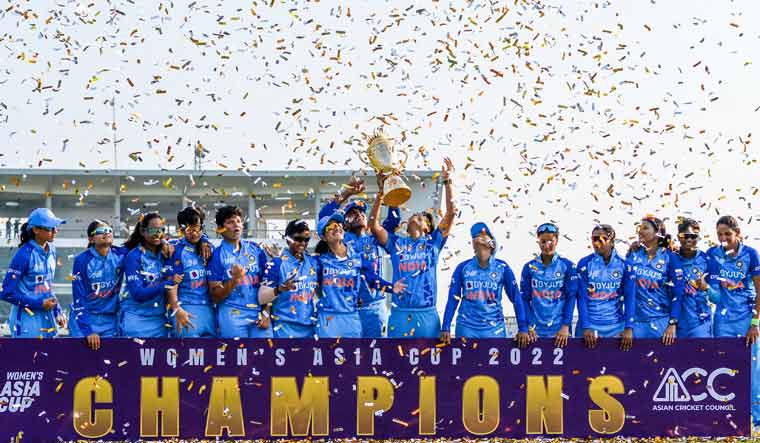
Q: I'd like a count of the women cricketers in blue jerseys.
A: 15